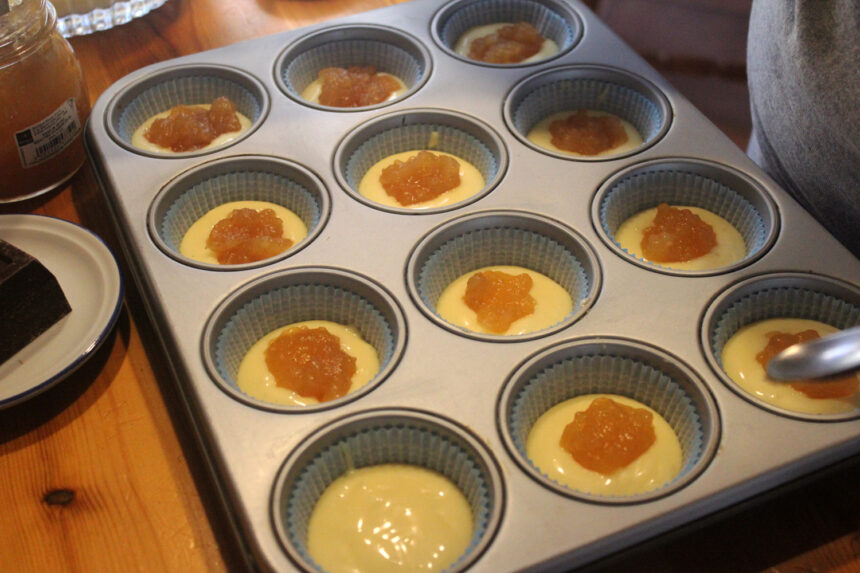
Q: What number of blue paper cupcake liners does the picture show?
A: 12